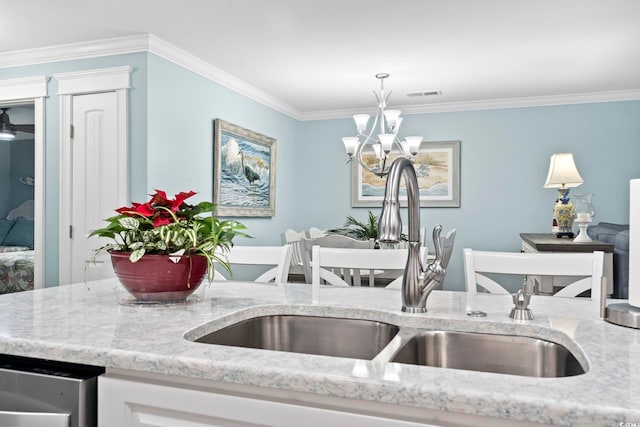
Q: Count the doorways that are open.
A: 1